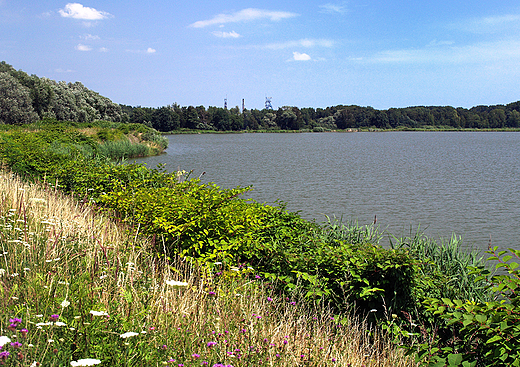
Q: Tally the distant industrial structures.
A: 3